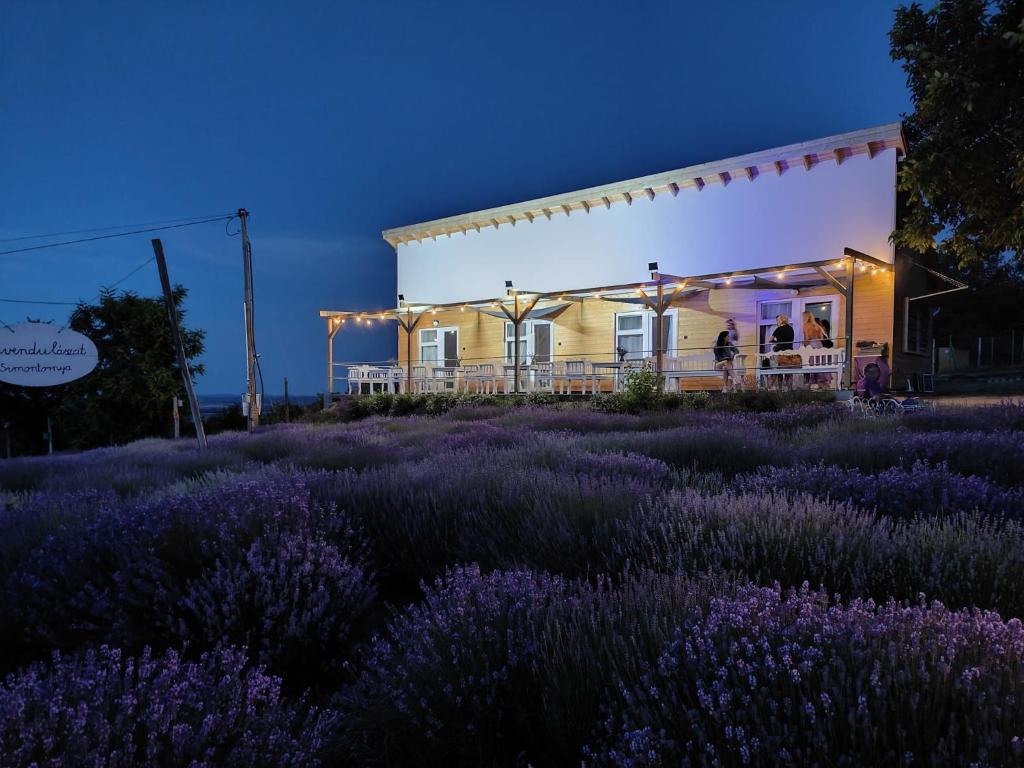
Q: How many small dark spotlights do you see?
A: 3